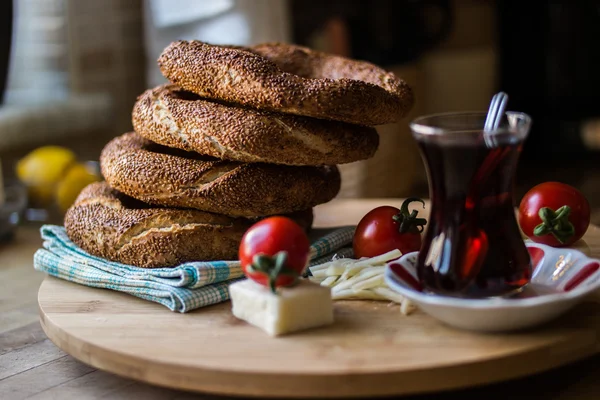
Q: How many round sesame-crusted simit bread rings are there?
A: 4